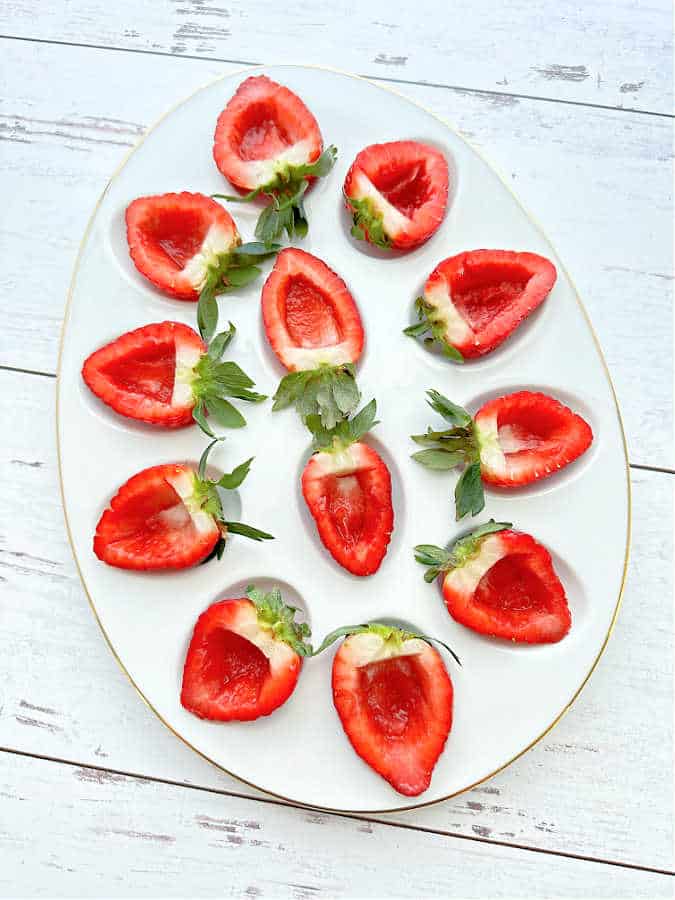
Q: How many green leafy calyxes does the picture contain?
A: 12